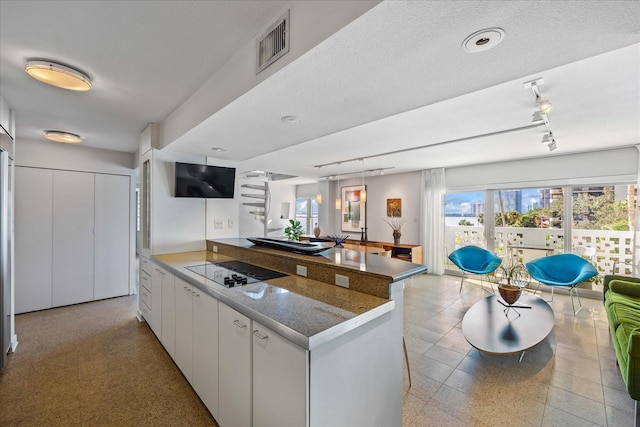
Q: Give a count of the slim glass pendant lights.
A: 3